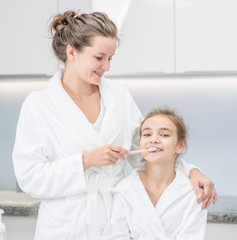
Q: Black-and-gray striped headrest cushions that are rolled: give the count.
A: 0